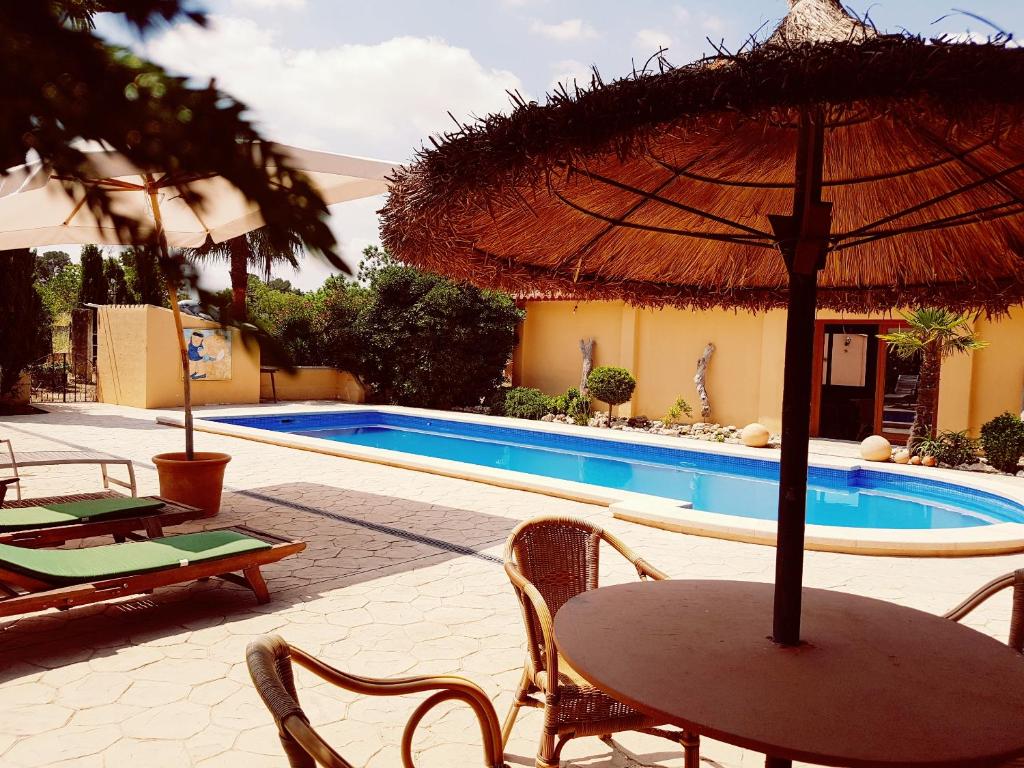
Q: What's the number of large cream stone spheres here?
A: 2